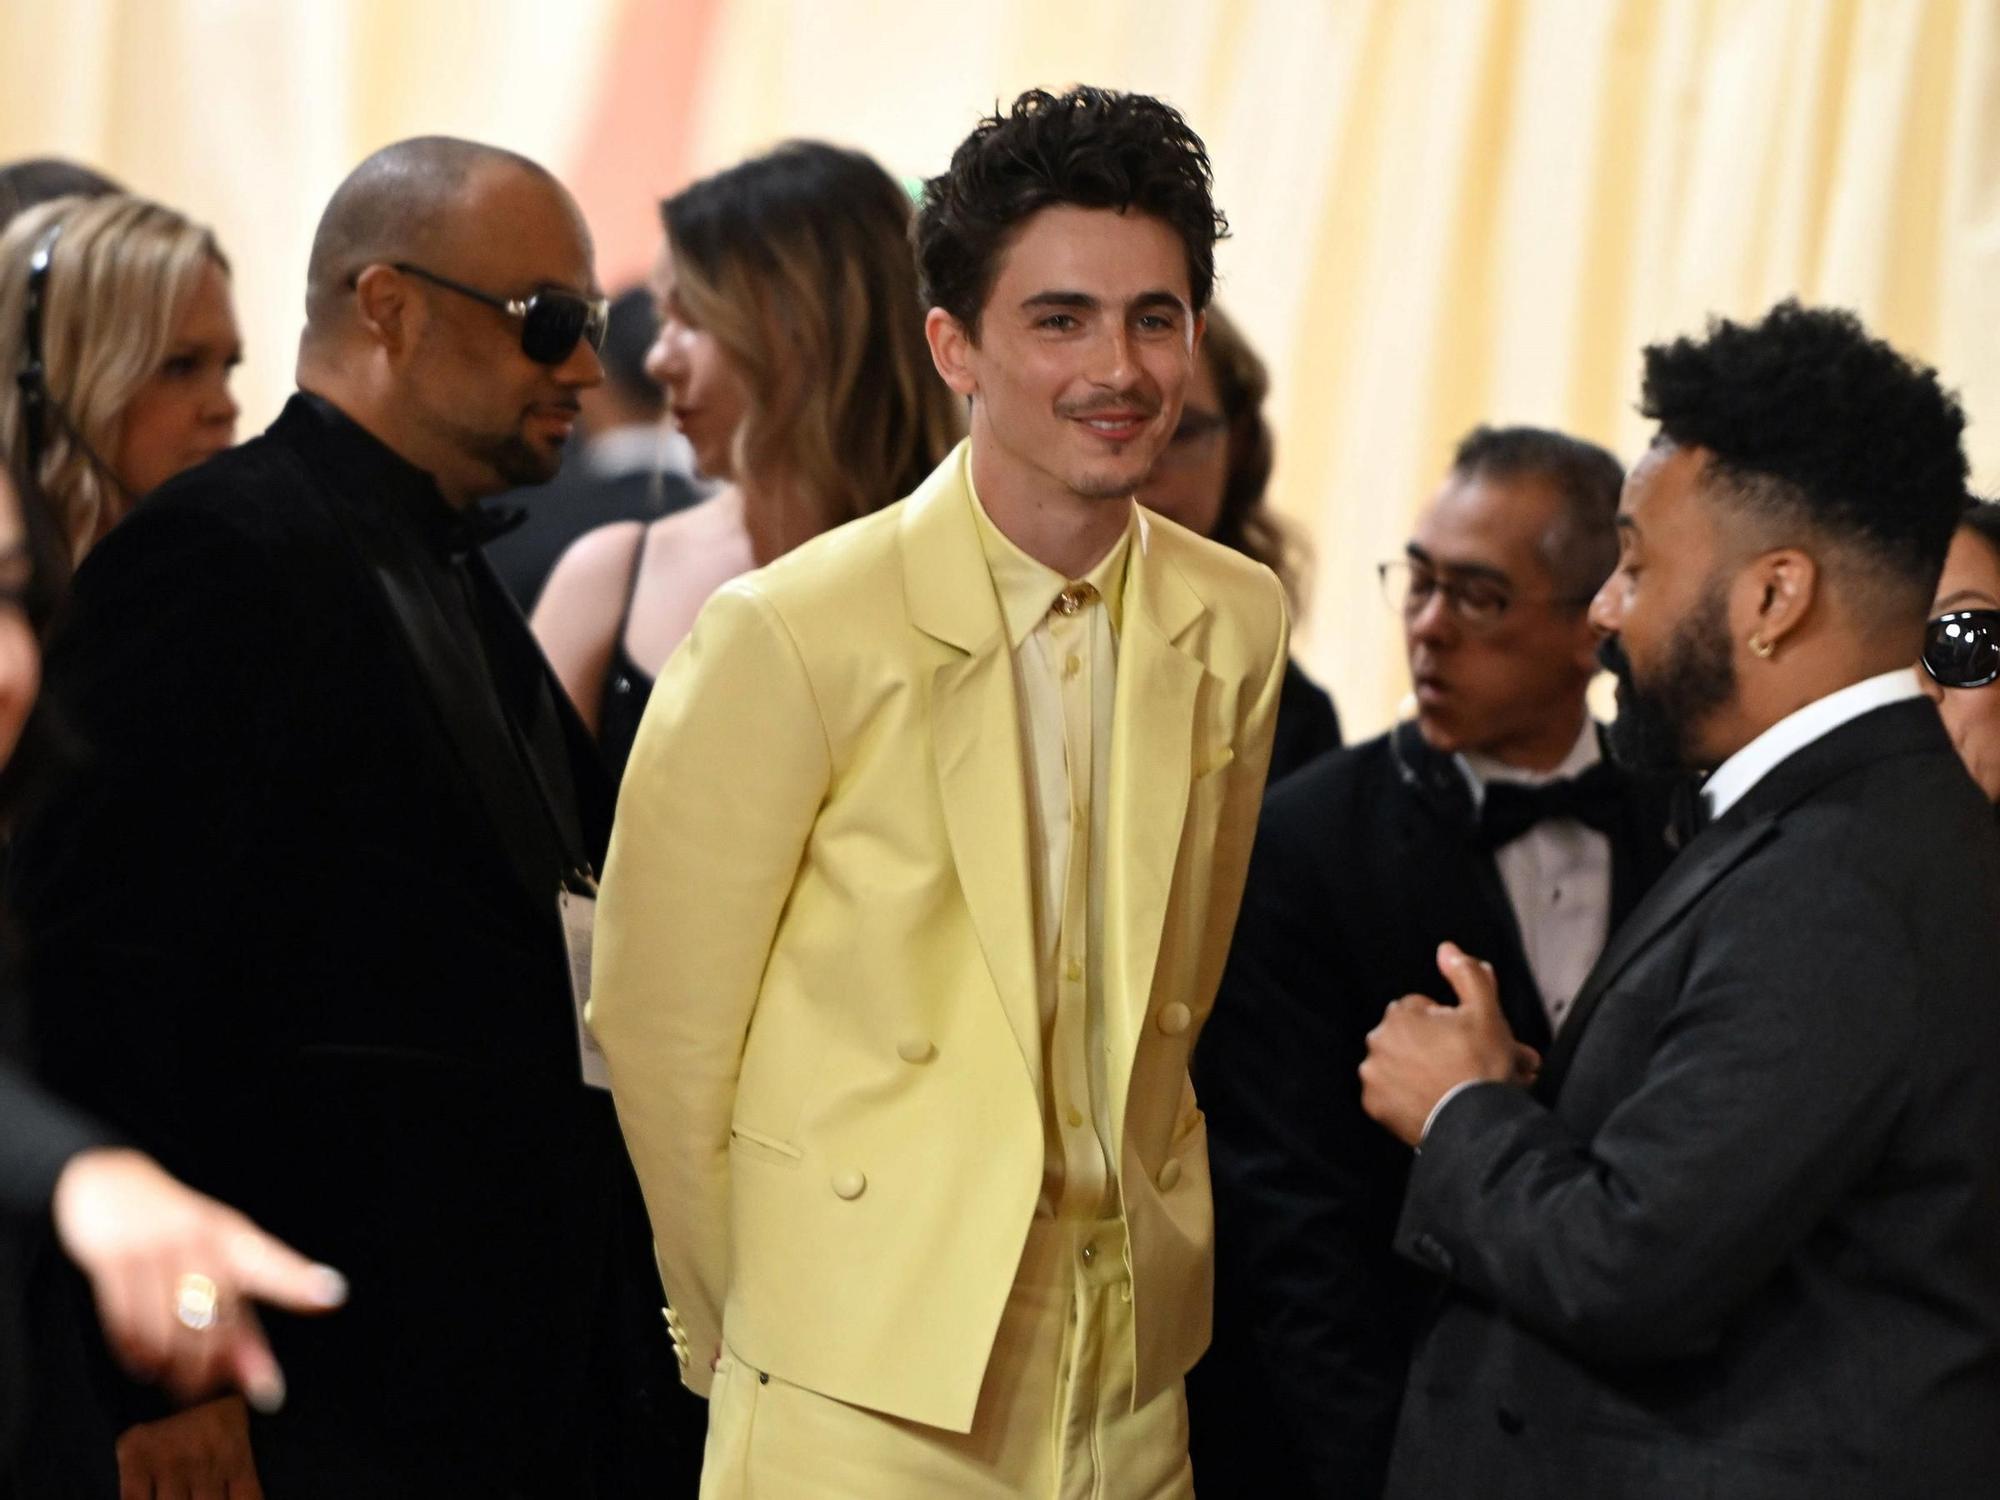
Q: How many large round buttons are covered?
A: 4